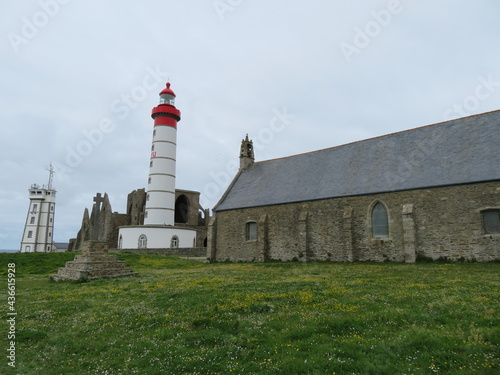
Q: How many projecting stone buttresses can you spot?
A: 5